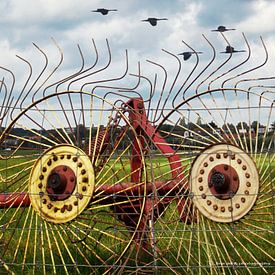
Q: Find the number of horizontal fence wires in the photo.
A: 5